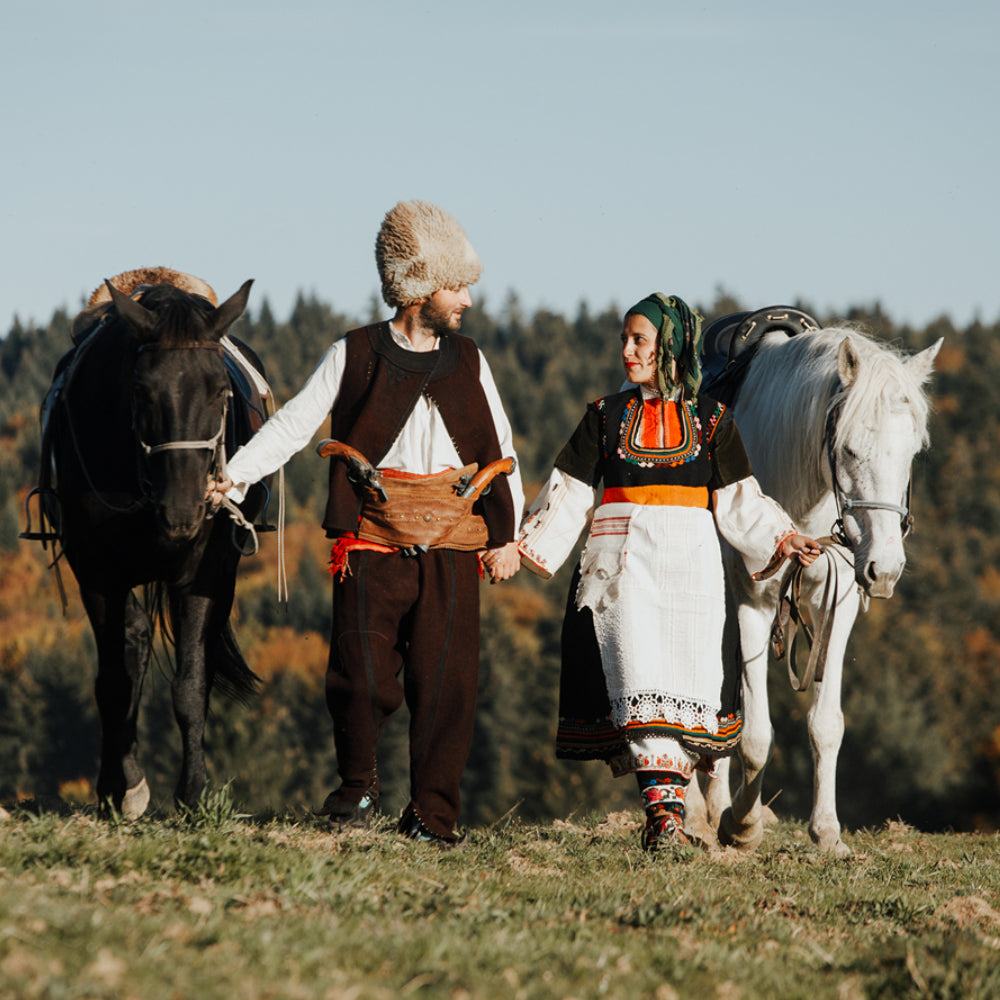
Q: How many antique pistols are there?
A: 2